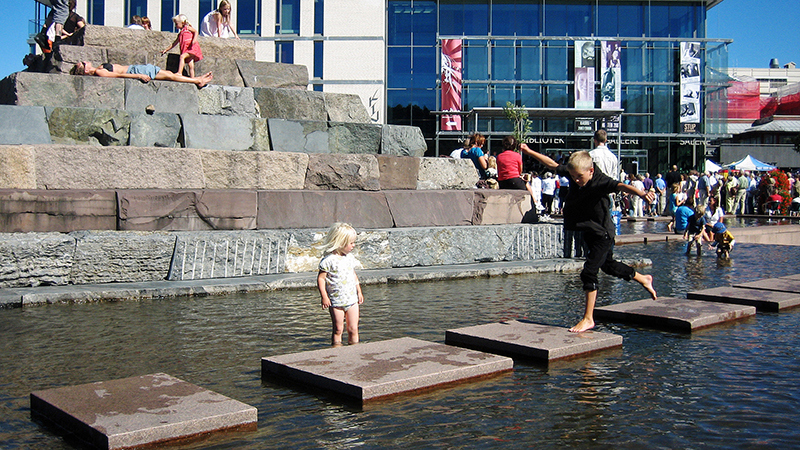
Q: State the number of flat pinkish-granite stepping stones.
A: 6